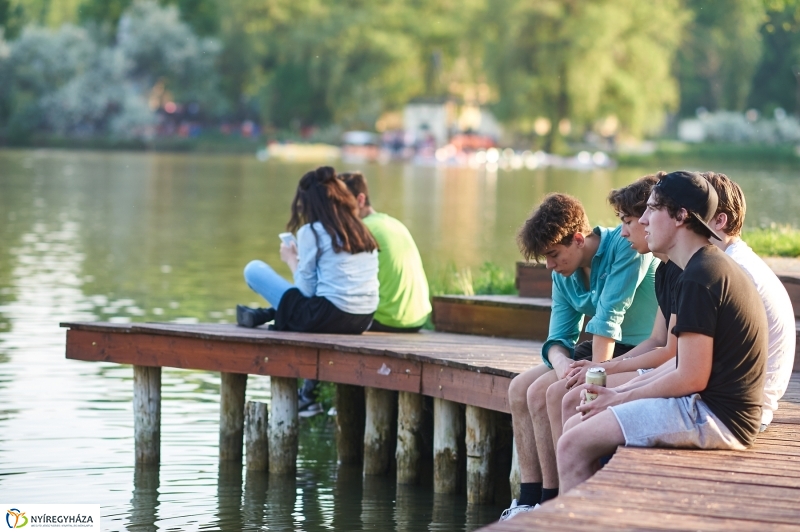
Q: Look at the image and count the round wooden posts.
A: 10